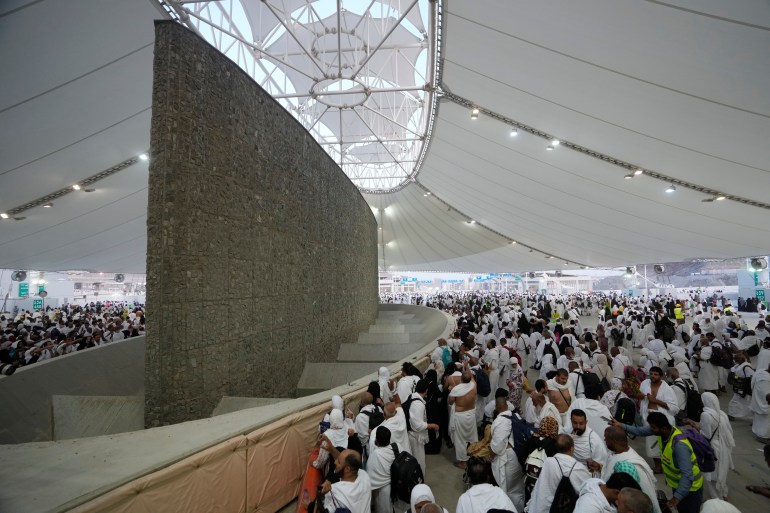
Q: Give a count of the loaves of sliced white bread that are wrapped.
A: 0